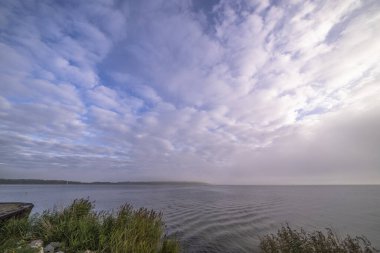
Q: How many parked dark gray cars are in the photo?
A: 0